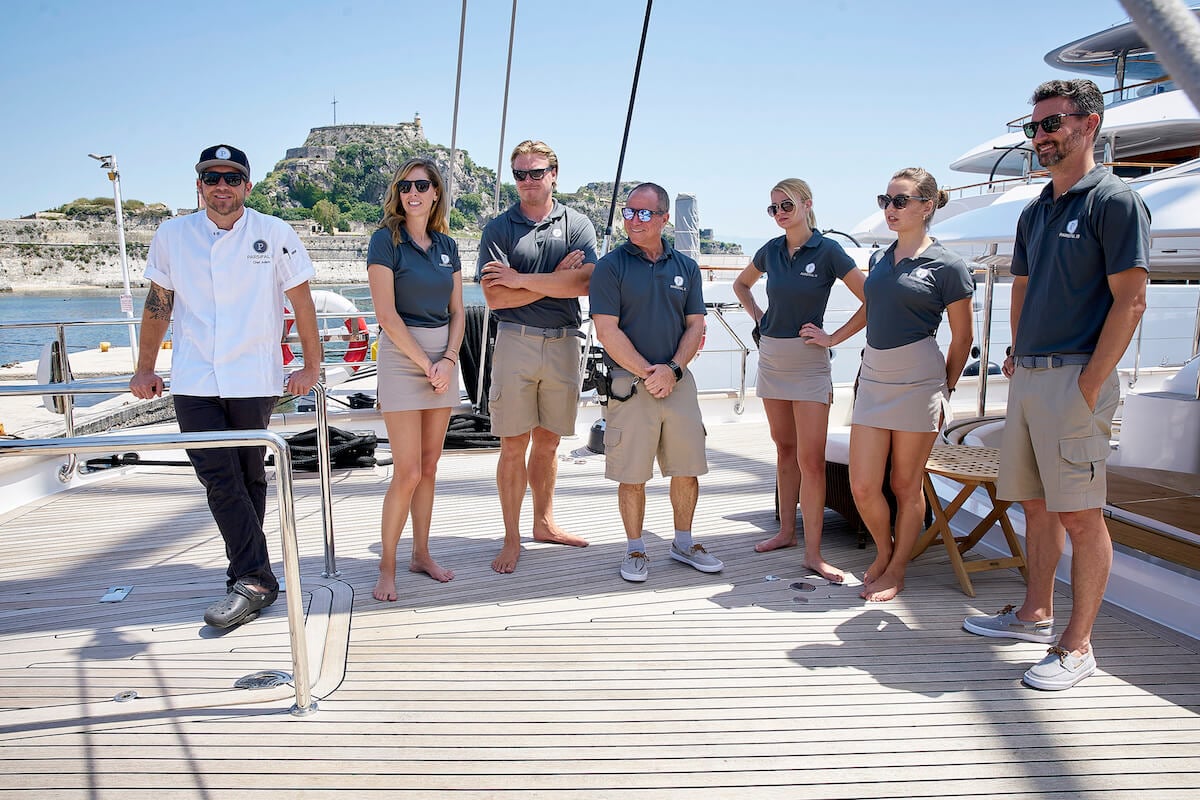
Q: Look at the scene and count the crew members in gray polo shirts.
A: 6